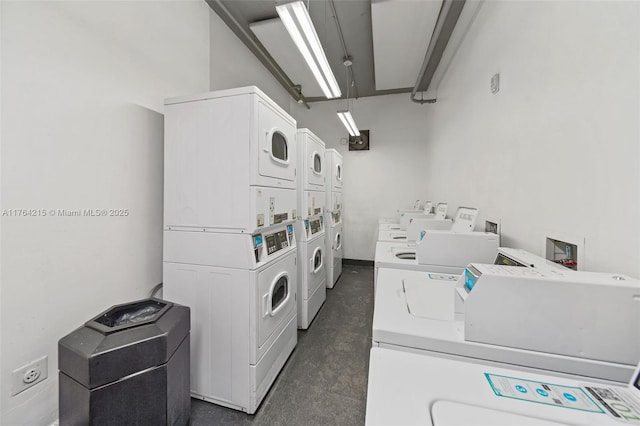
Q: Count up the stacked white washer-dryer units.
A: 3